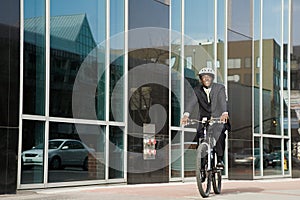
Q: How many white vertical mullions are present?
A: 12